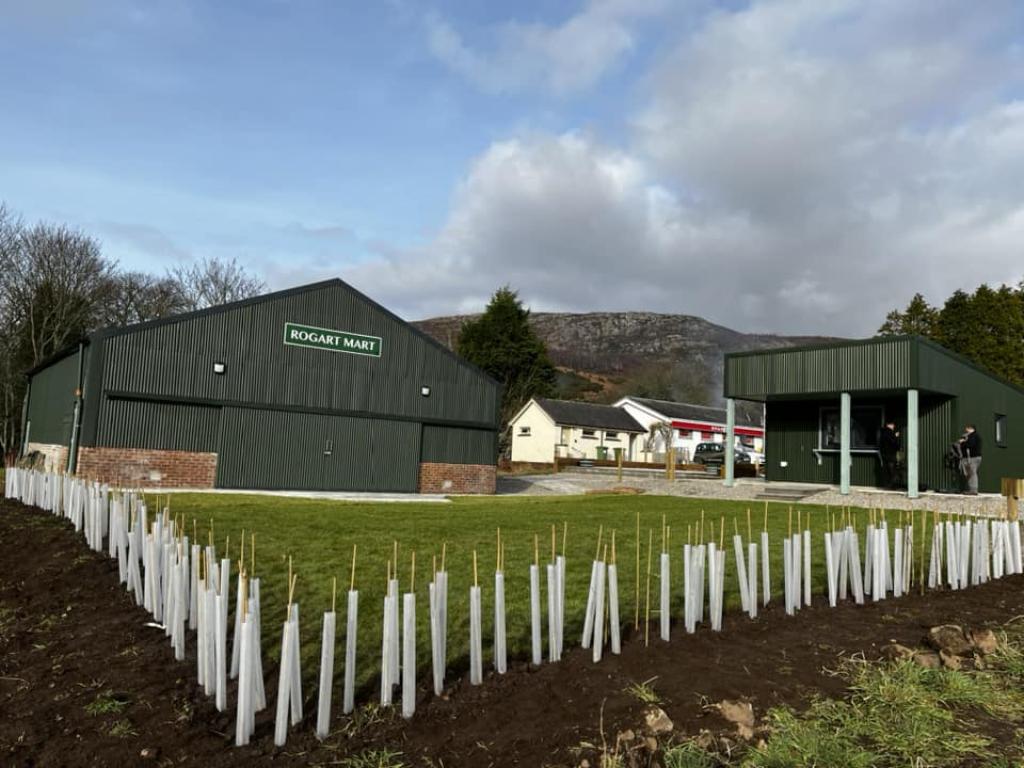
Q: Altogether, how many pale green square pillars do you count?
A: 3